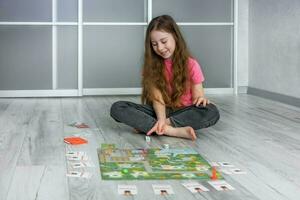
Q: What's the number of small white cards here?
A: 10